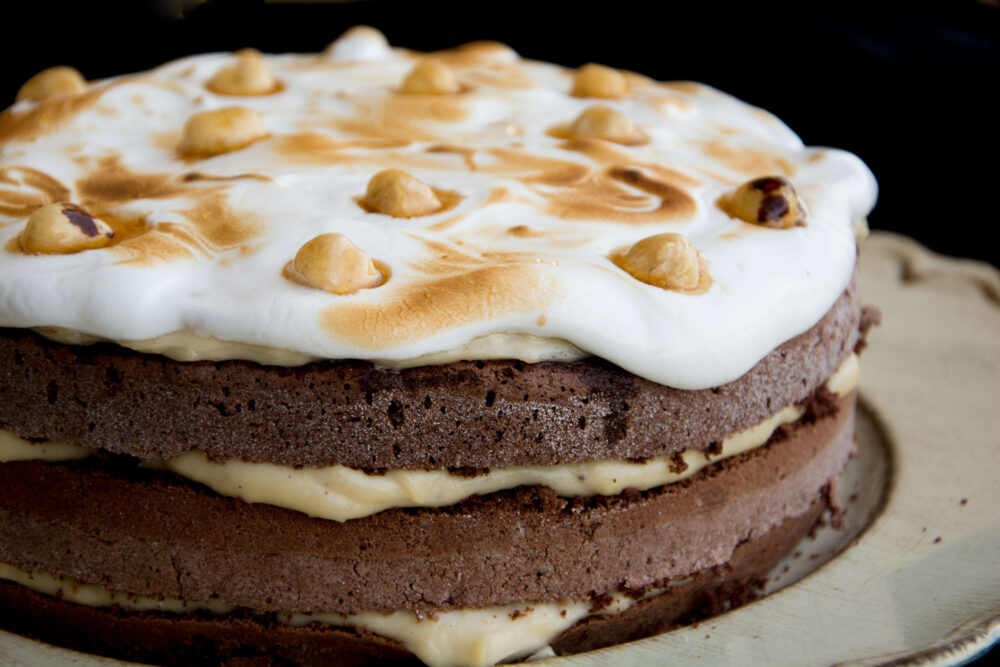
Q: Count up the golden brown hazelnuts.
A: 11